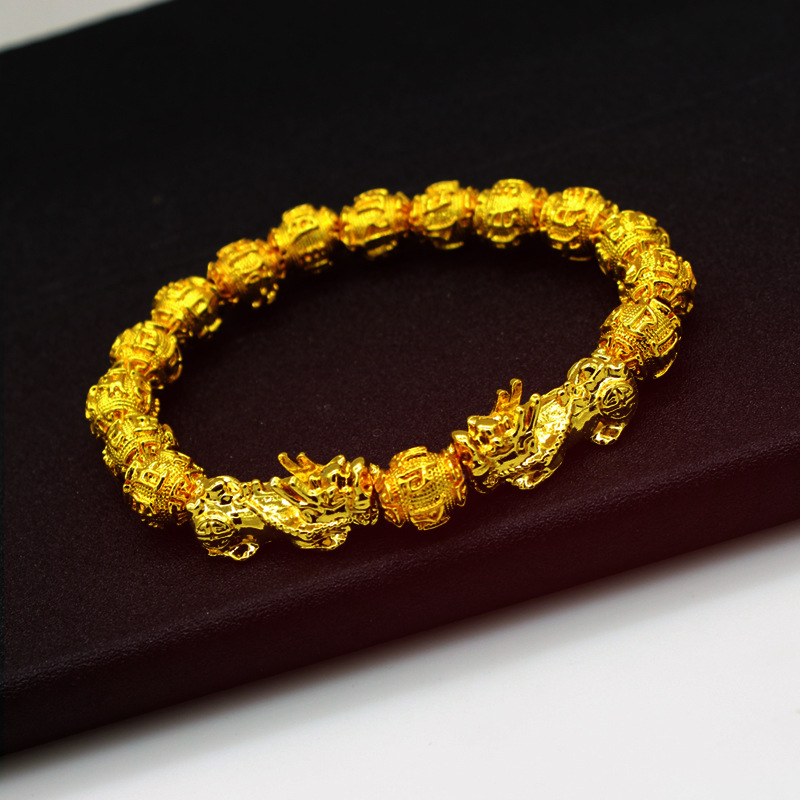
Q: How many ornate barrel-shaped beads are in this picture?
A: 15